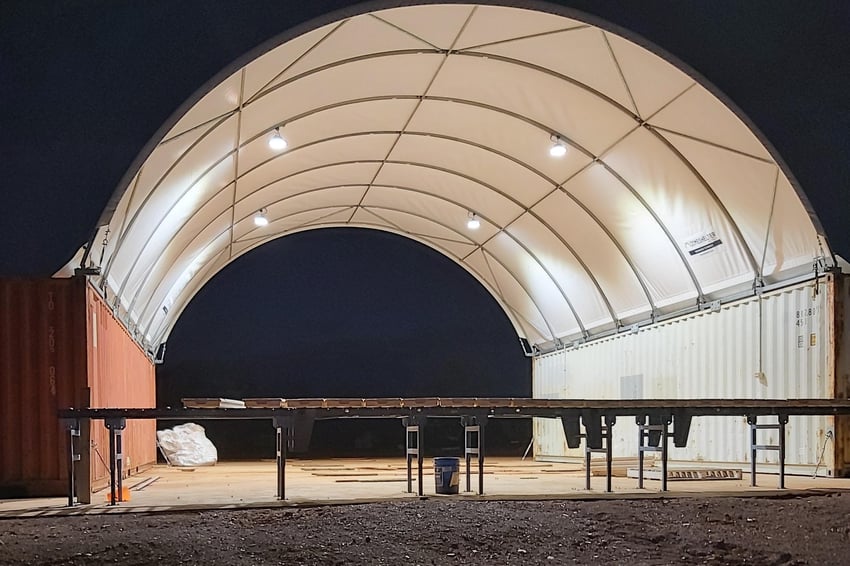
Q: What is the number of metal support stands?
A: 8